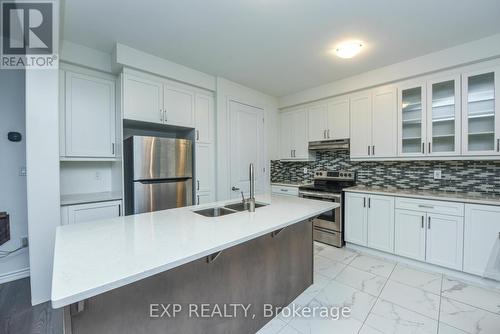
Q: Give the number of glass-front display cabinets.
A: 3